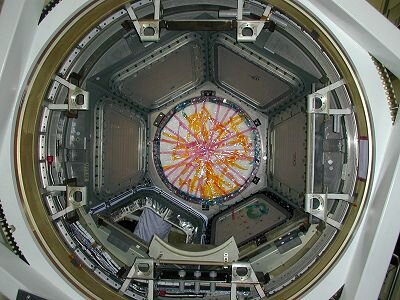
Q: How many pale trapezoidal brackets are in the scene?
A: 8